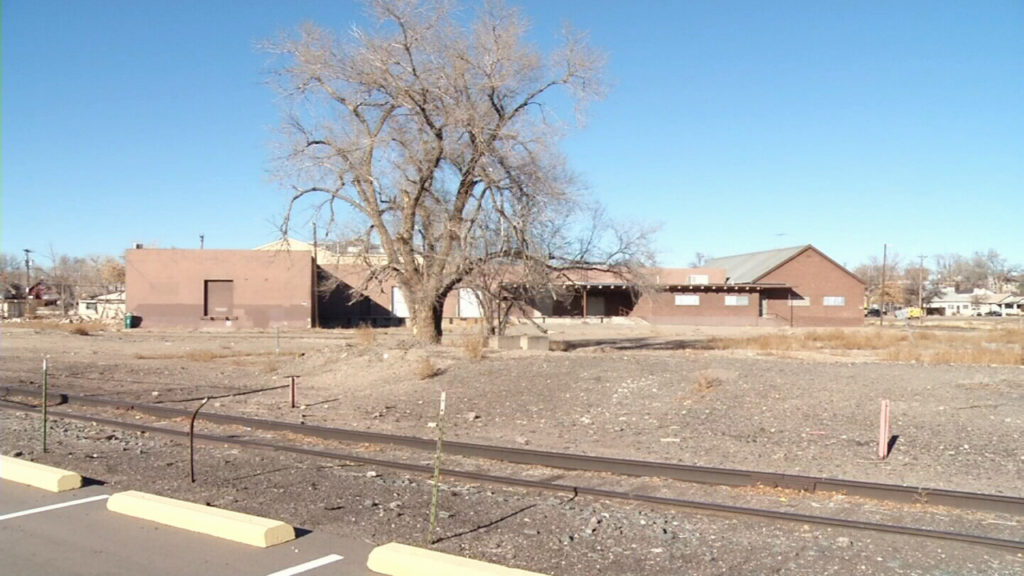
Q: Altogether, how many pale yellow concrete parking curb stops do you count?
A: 3